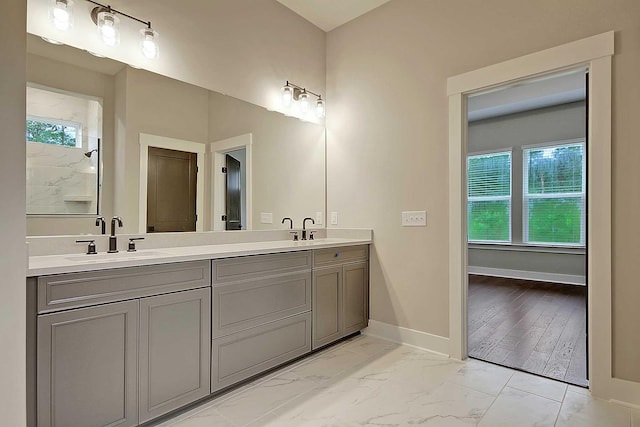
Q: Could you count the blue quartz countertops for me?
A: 0